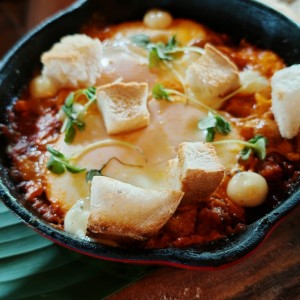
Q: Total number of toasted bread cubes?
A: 6